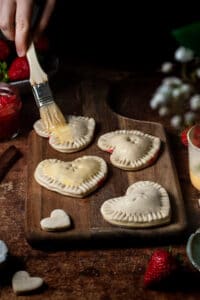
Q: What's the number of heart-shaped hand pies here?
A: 4